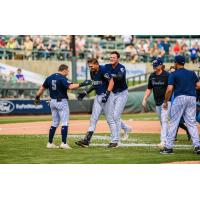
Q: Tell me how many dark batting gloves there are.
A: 4